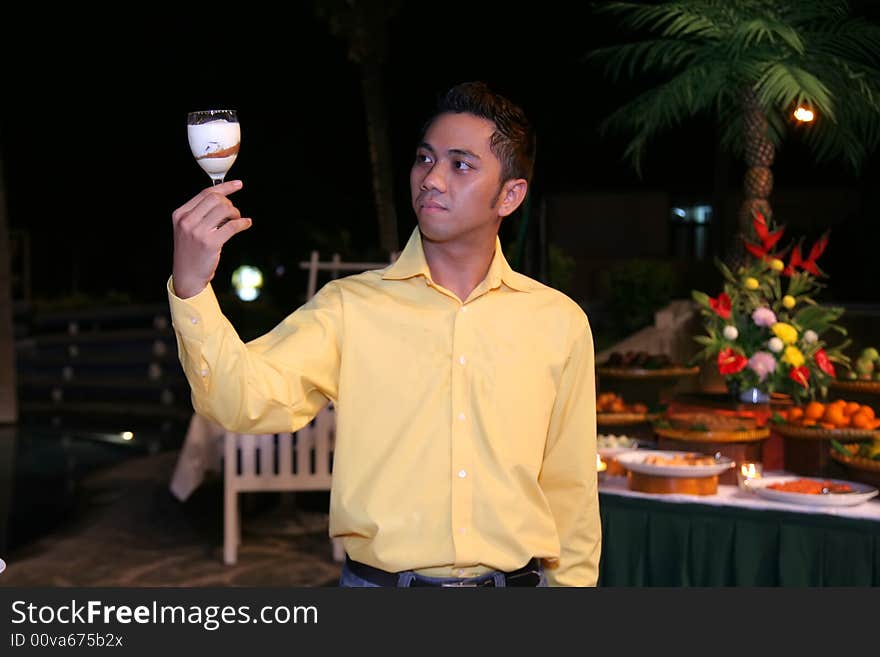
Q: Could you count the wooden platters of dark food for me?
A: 1